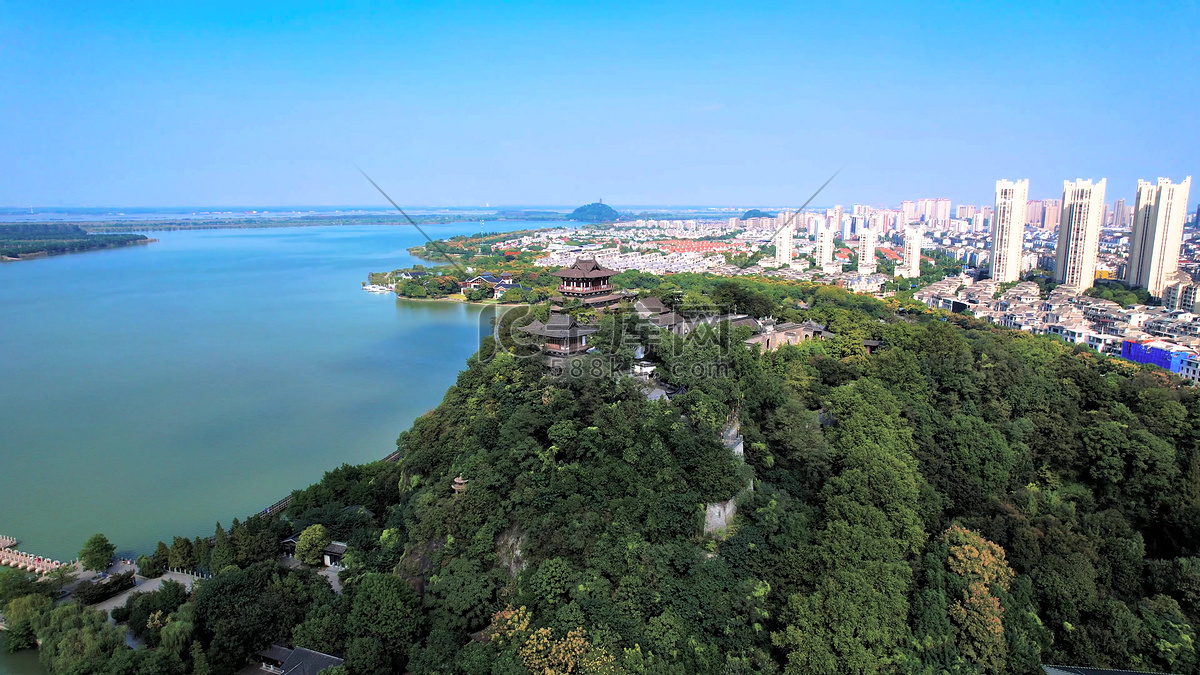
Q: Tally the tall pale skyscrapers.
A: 3